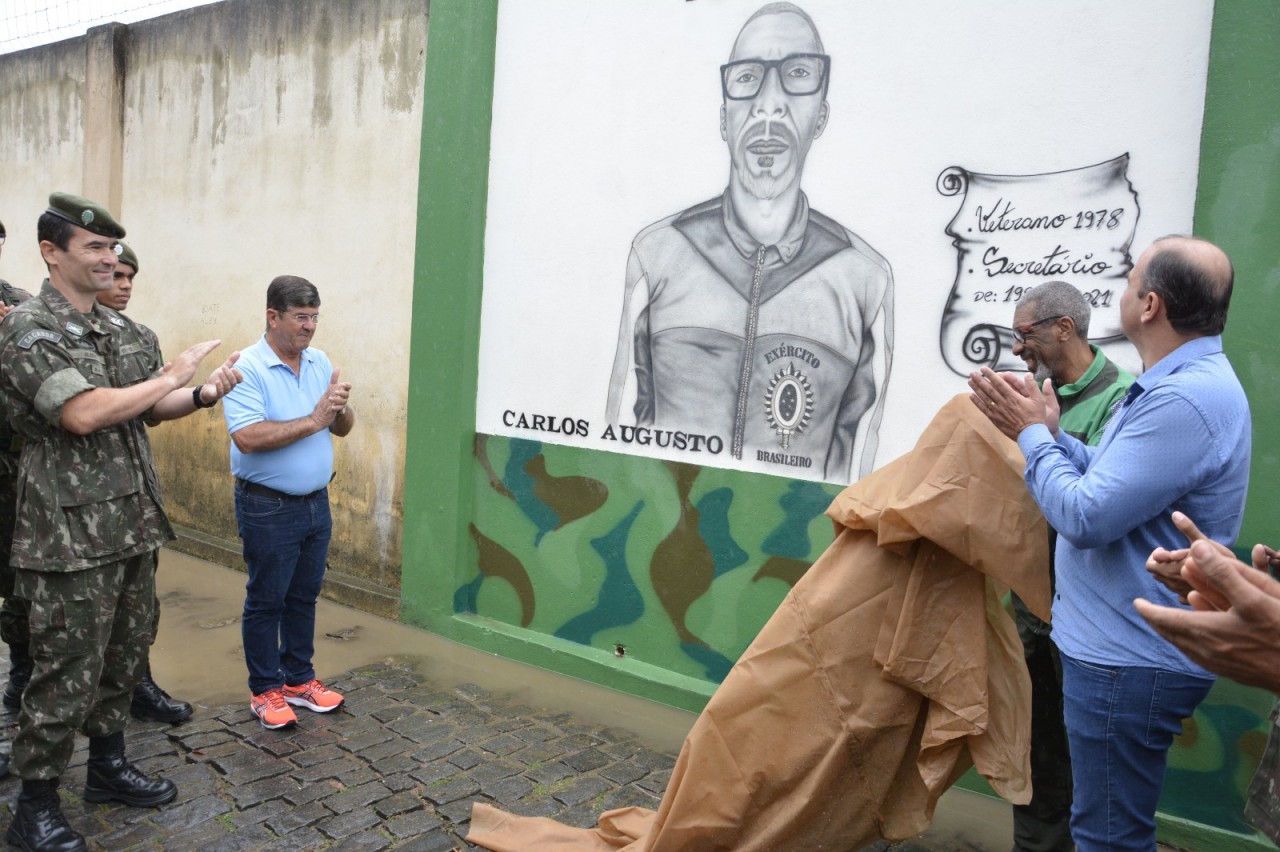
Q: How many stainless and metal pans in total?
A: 0